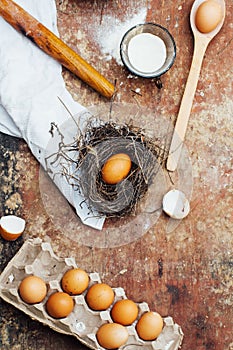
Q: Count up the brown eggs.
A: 9